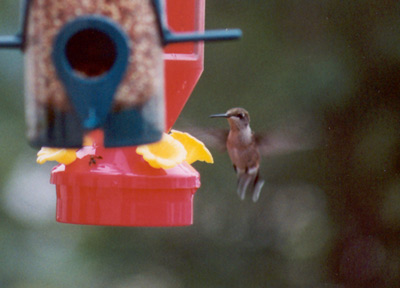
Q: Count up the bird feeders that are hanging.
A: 2